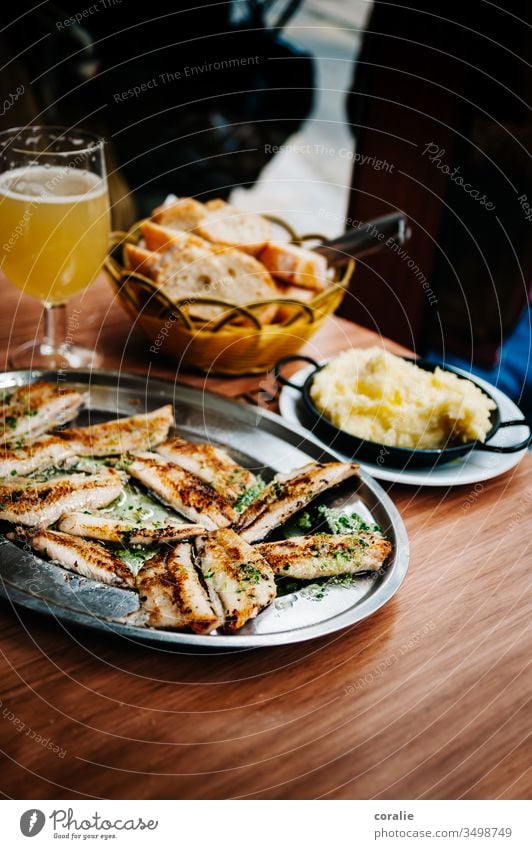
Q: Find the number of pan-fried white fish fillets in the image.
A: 12